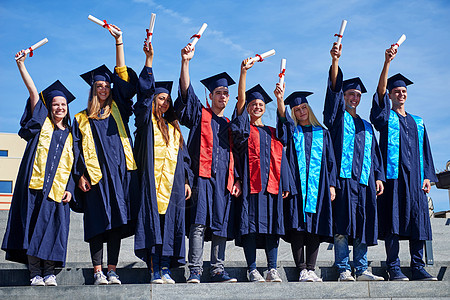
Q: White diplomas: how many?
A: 8